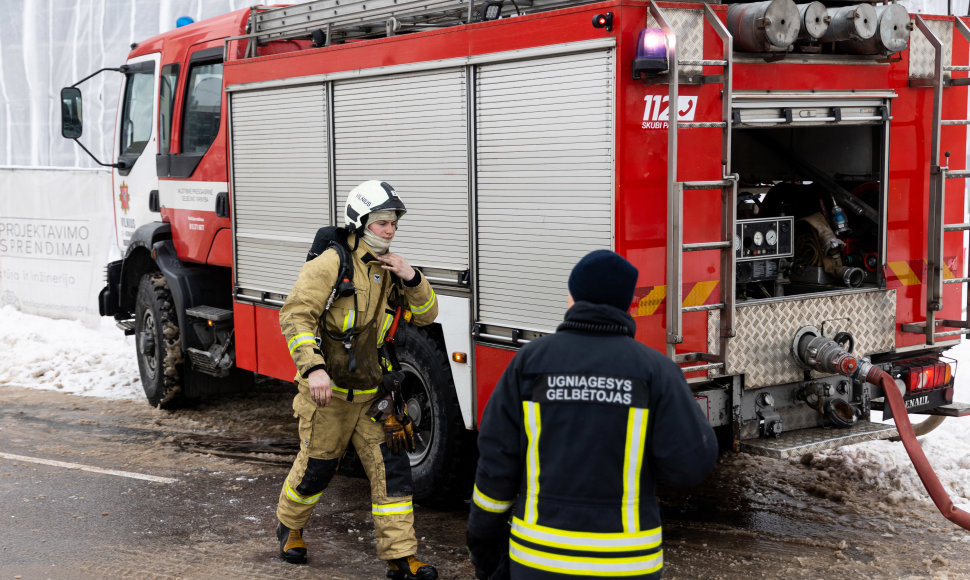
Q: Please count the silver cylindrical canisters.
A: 4